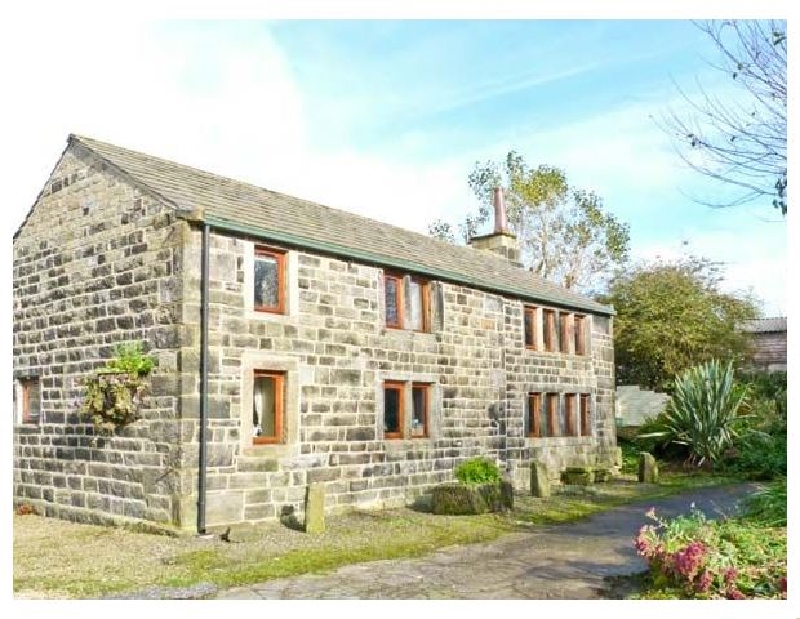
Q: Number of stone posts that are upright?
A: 3